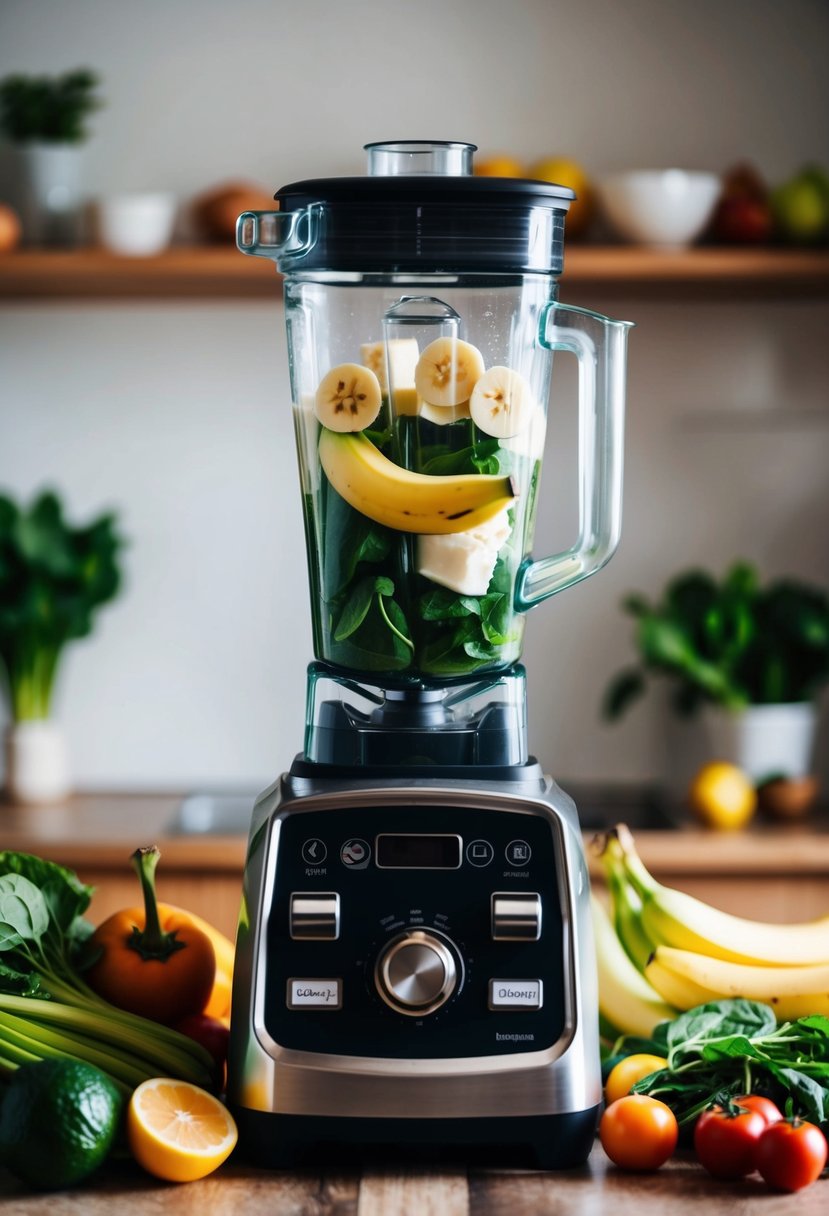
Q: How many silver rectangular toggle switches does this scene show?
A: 2